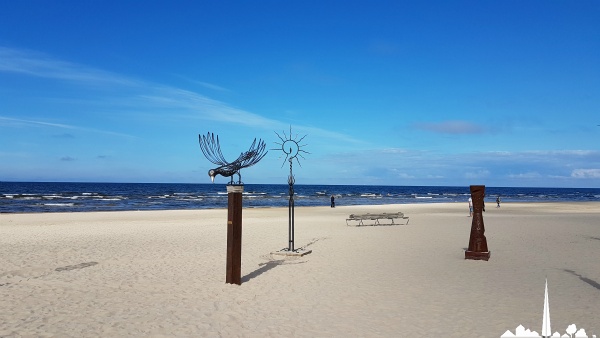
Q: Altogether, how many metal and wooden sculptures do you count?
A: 3